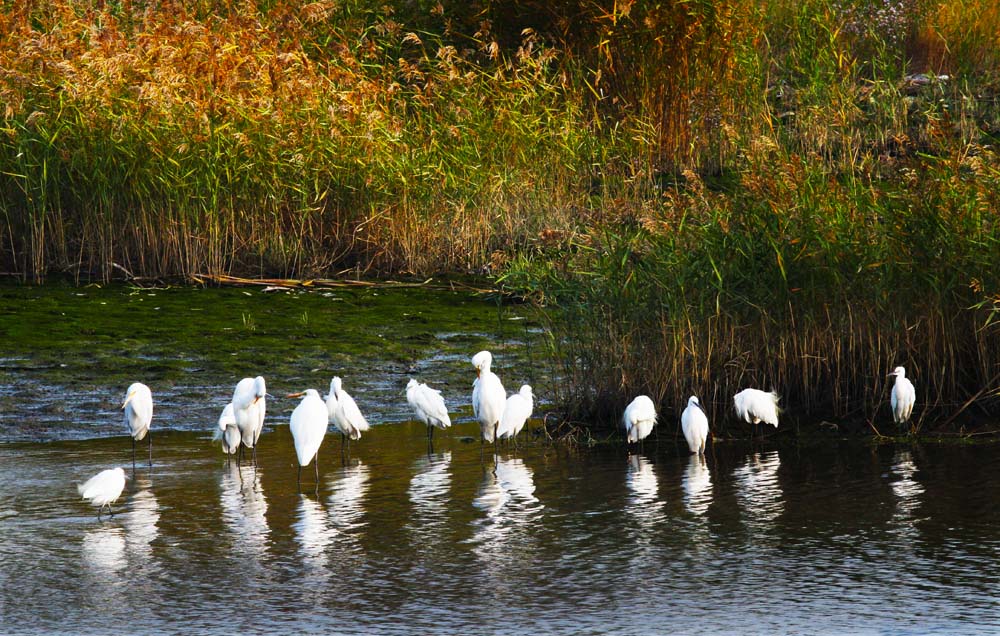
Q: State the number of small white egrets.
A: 13